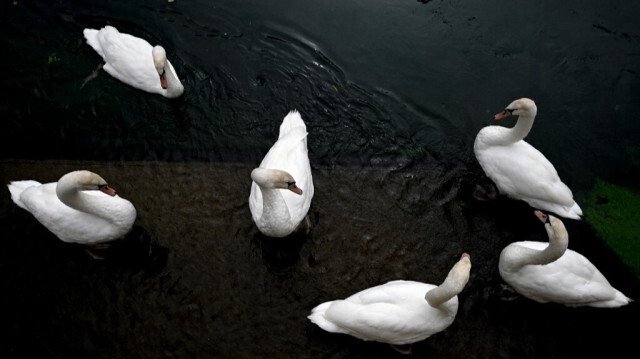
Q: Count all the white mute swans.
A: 6